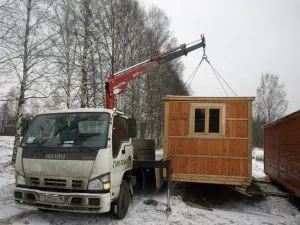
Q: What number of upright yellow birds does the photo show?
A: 0